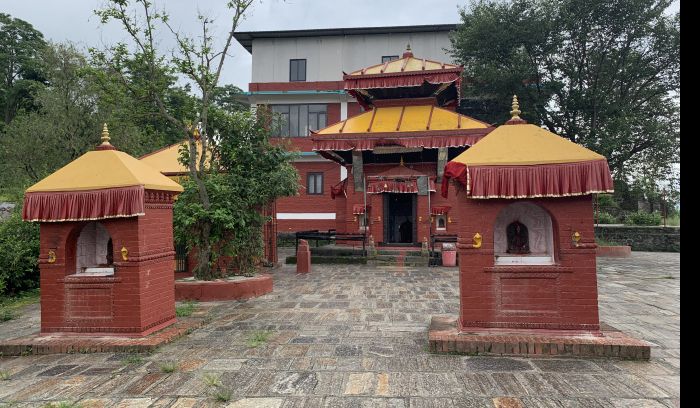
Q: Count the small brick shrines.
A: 2